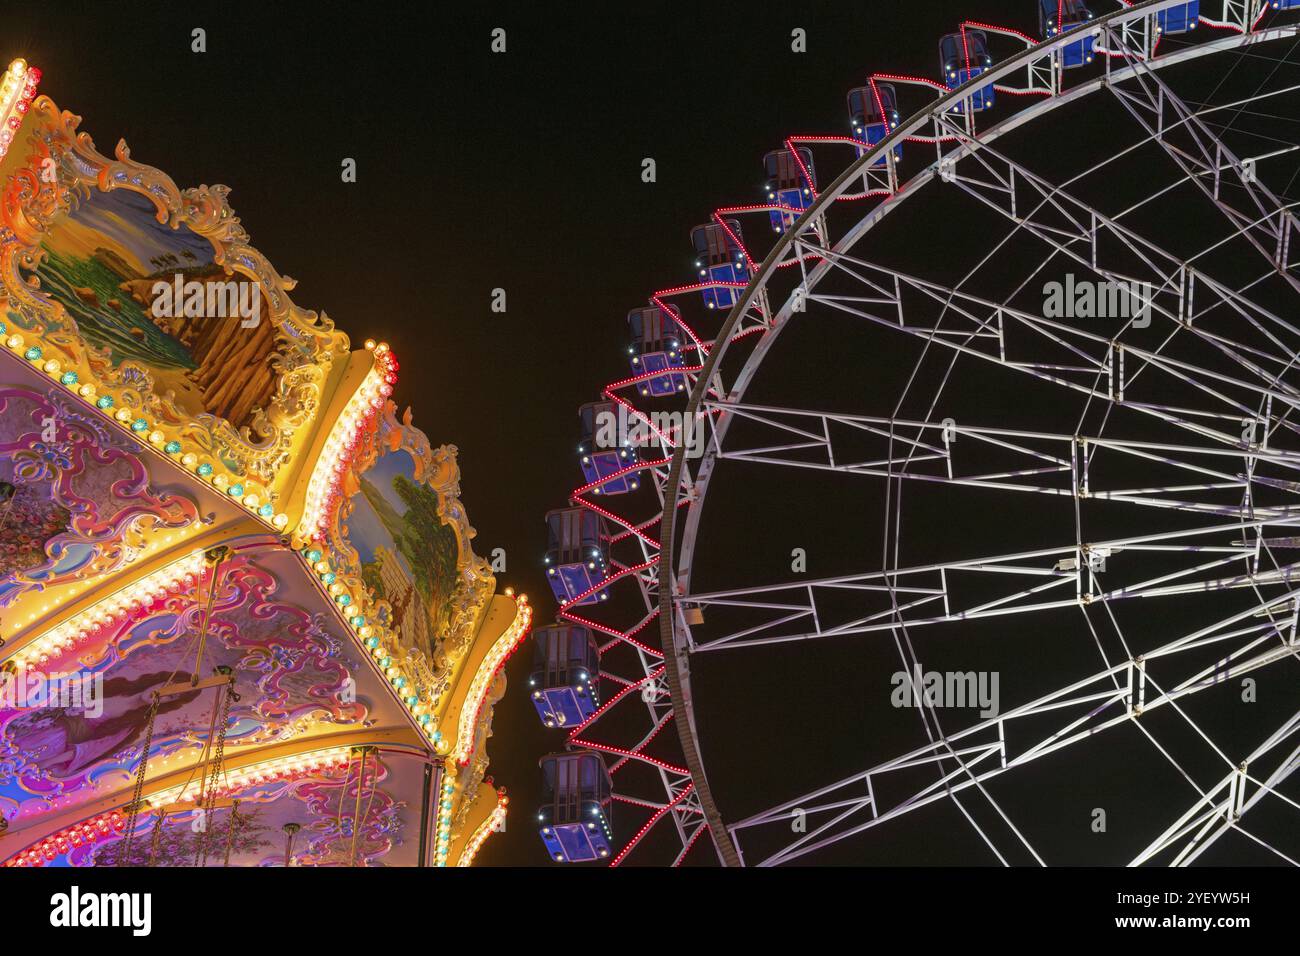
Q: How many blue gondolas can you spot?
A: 12